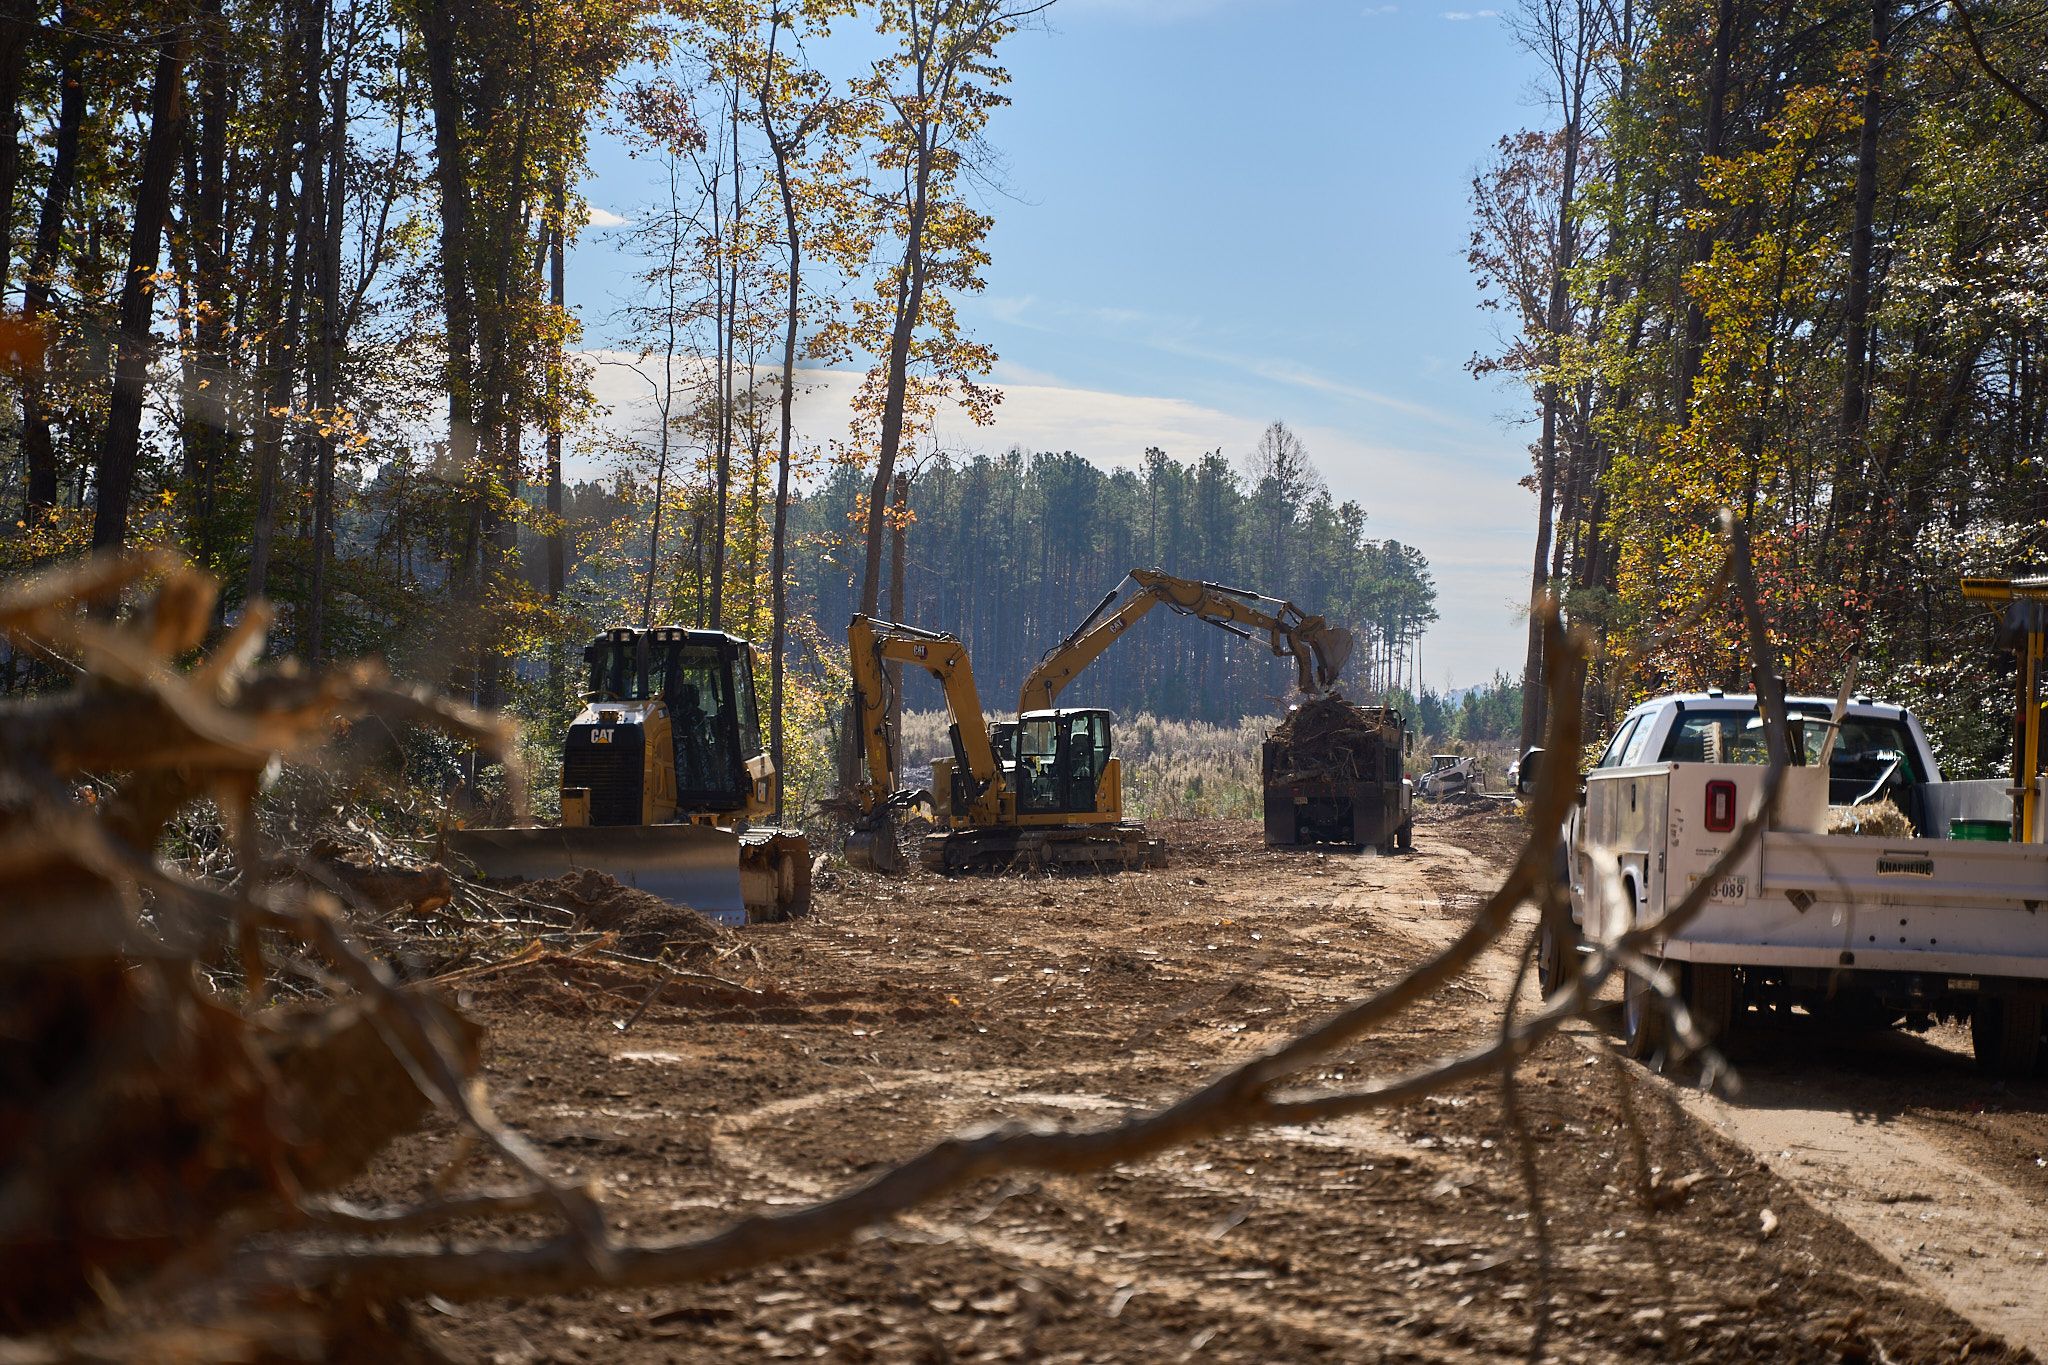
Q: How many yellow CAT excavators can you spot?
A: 2